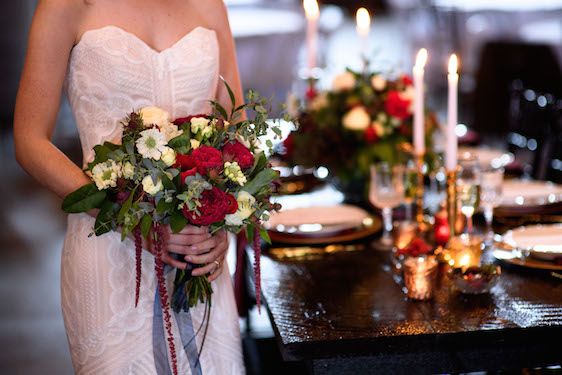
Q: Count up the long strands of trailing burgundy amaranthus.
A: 3